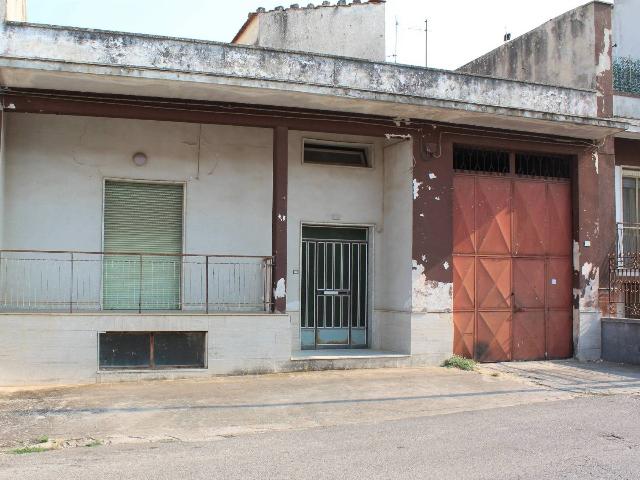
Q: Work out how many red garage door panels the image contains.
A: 12